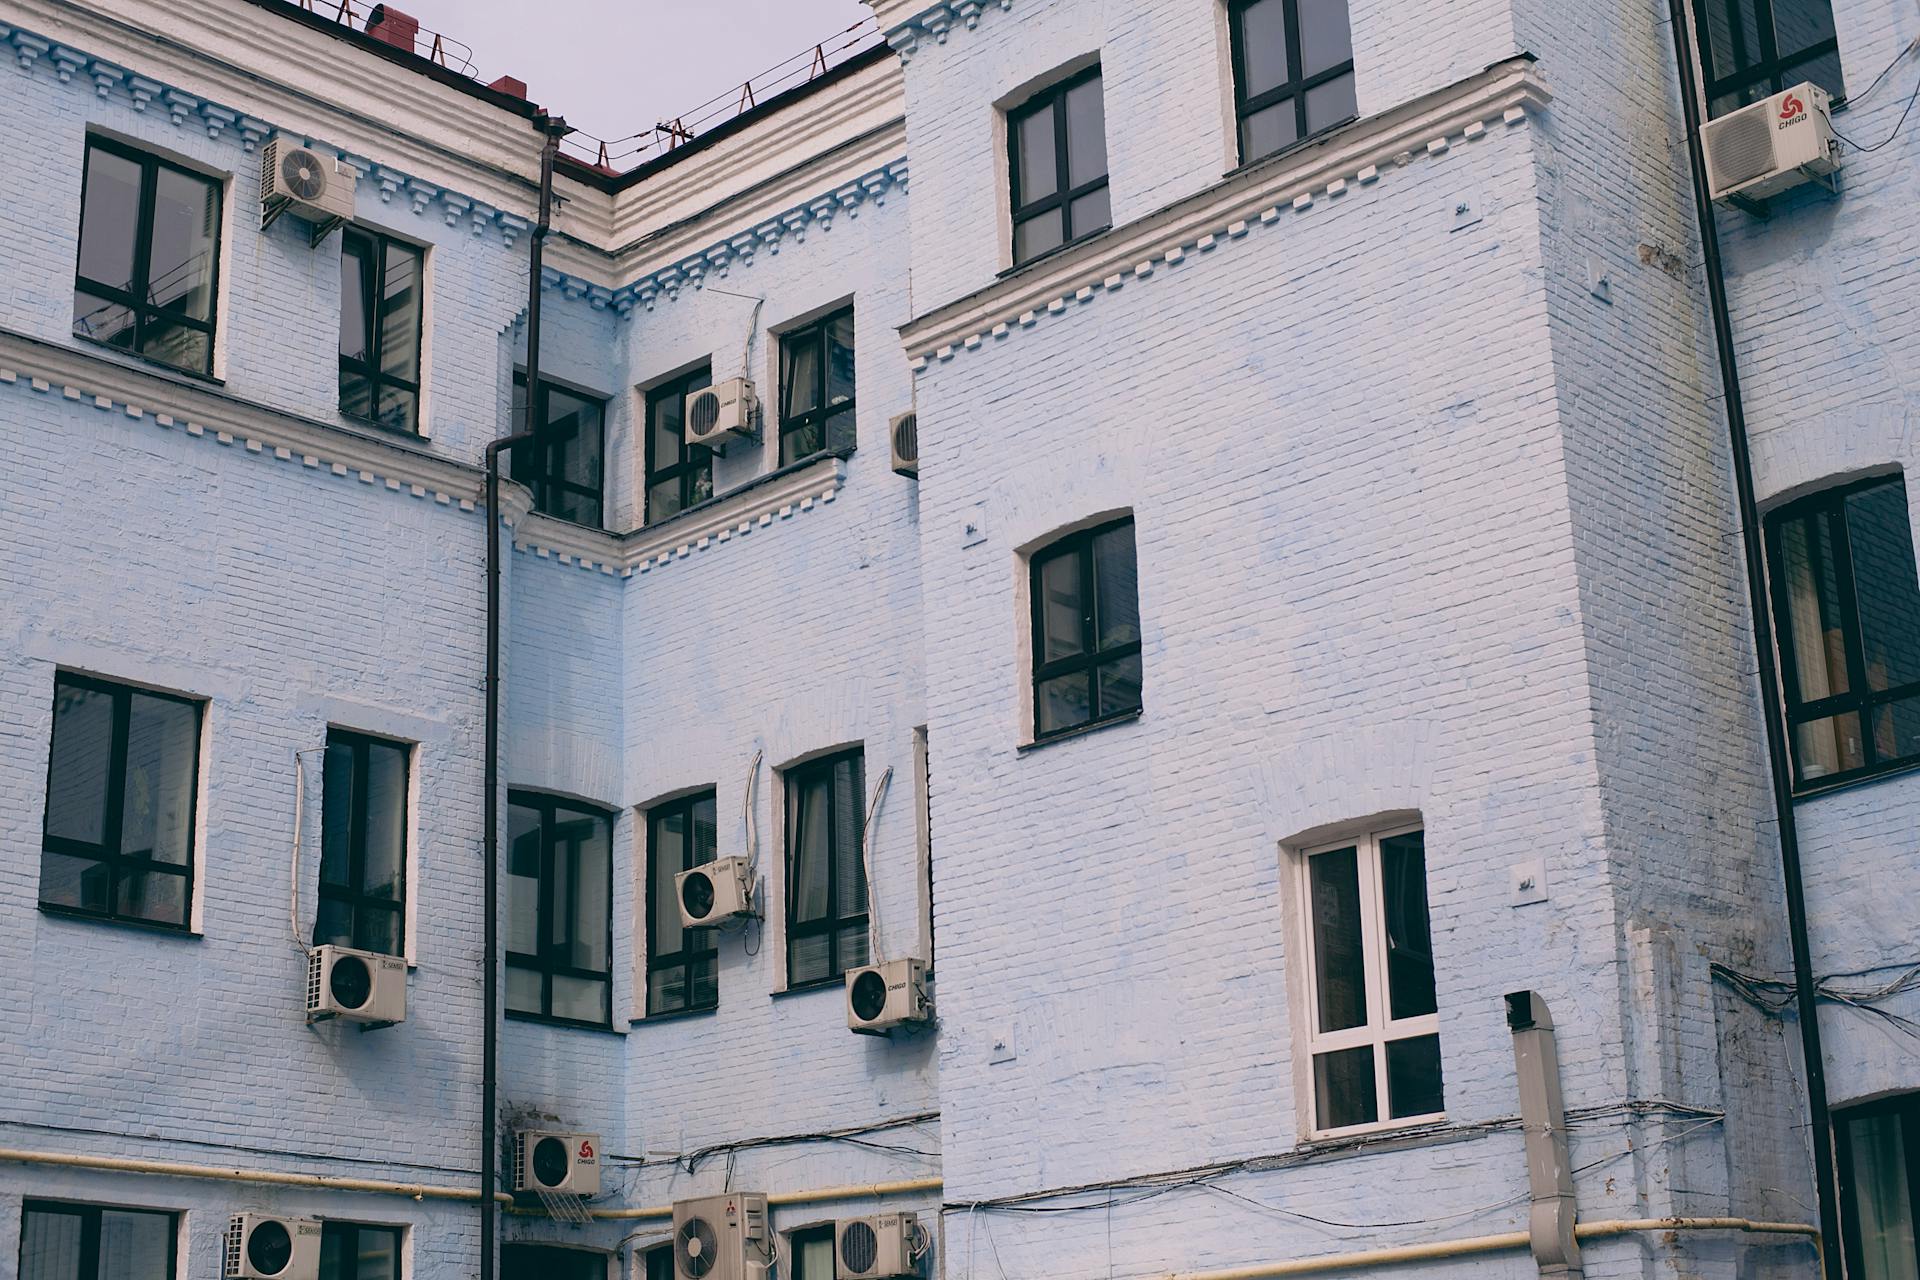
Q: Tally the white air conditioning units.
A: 11